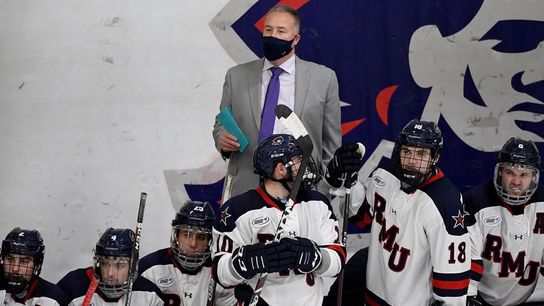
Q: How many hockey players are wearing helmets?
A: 6